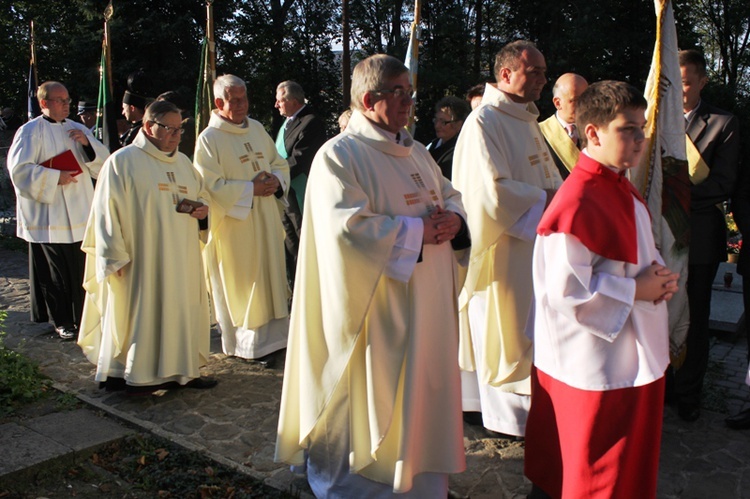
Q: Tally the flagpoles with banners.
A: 5